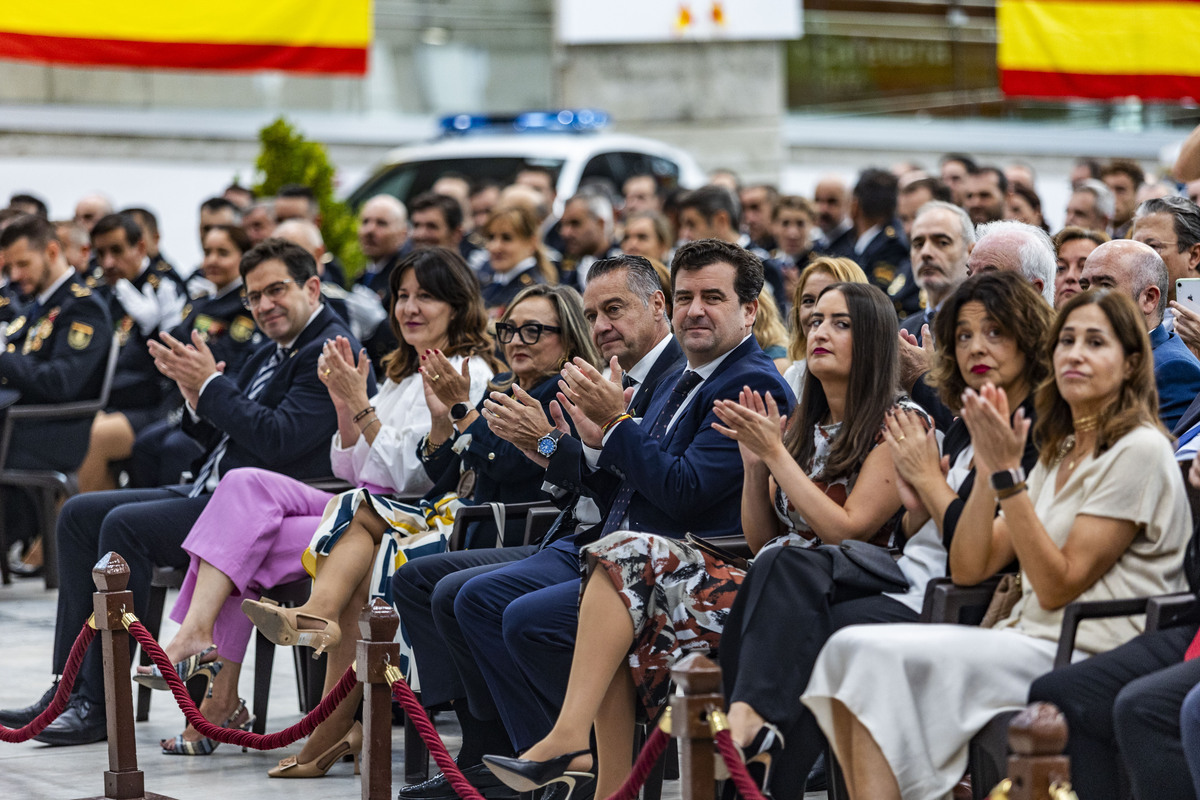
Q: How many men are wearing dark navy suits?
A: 3